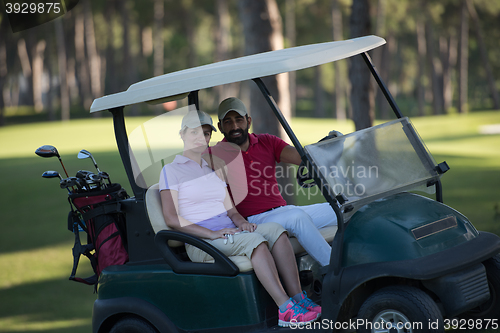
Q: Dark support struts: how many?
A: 4